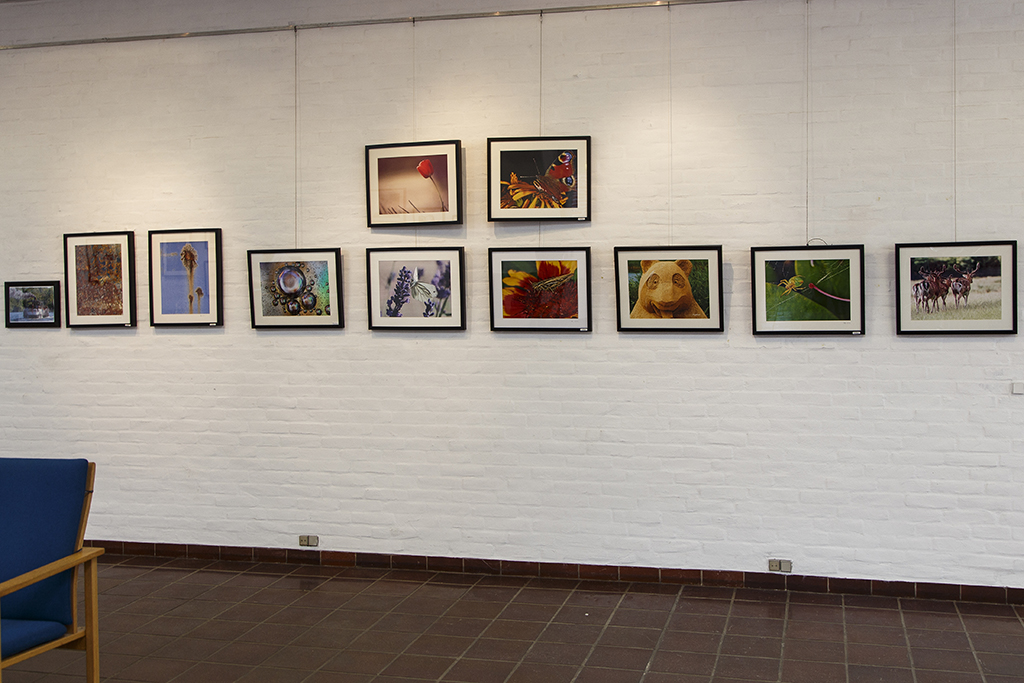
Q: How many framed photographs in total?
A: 11